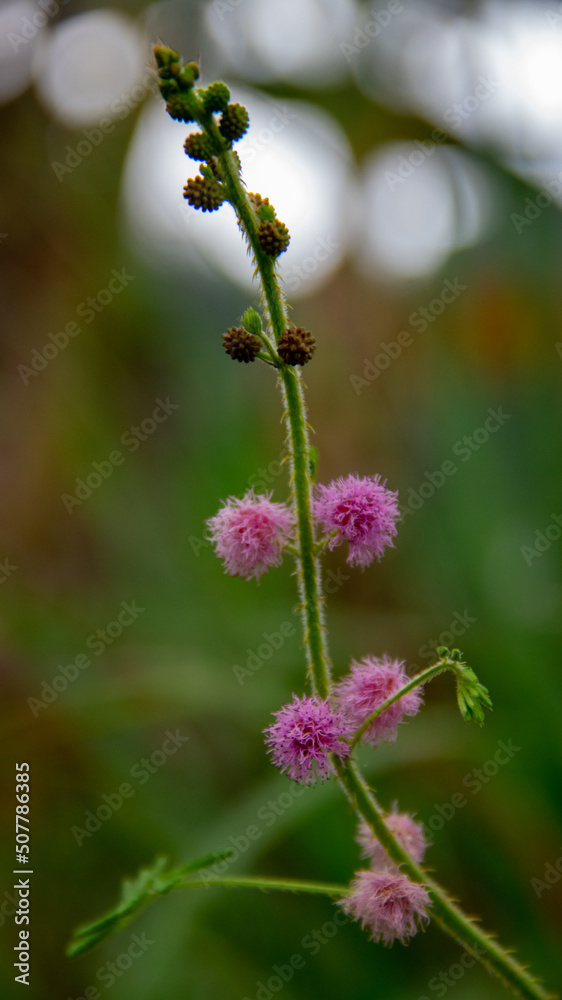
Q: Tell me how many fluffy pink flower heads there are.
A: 6